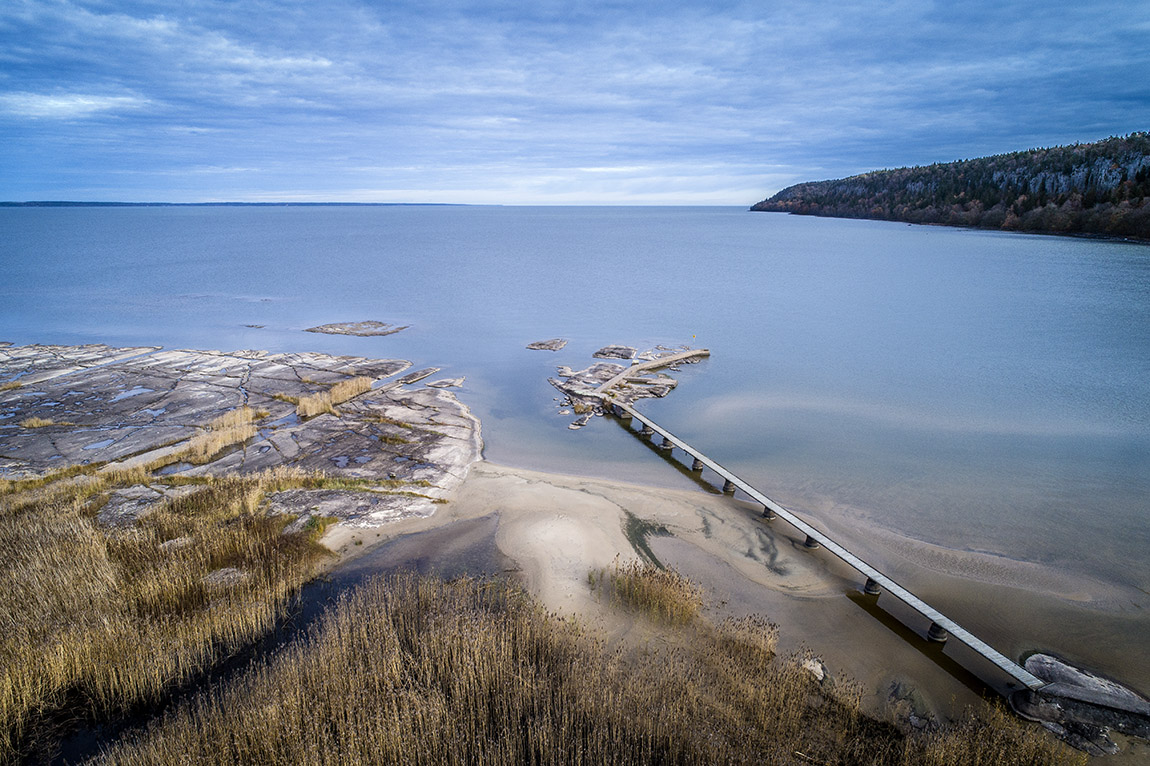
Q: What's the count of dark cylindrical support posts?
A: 8